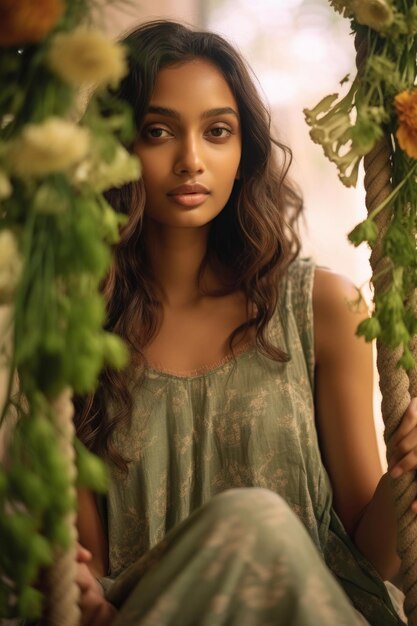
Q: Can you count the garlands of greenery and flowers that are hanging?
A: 2